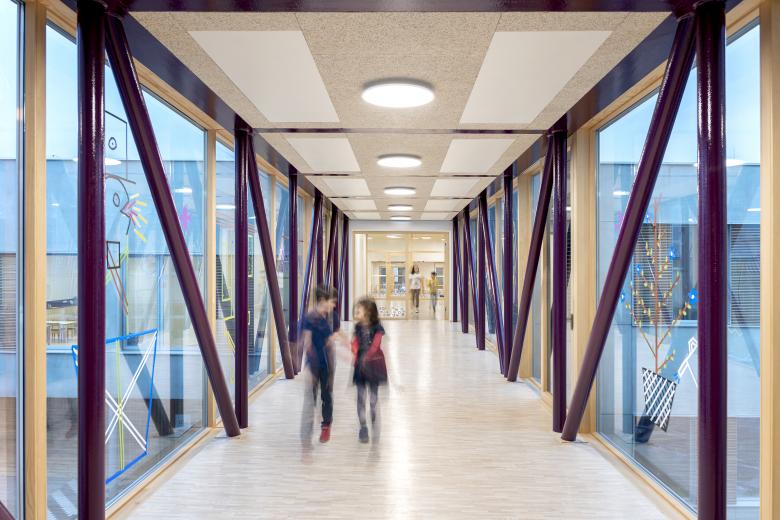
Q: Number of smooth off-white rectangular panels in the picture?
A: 10